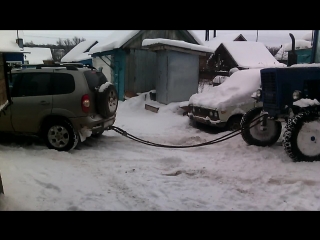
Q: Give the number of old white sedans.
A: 1